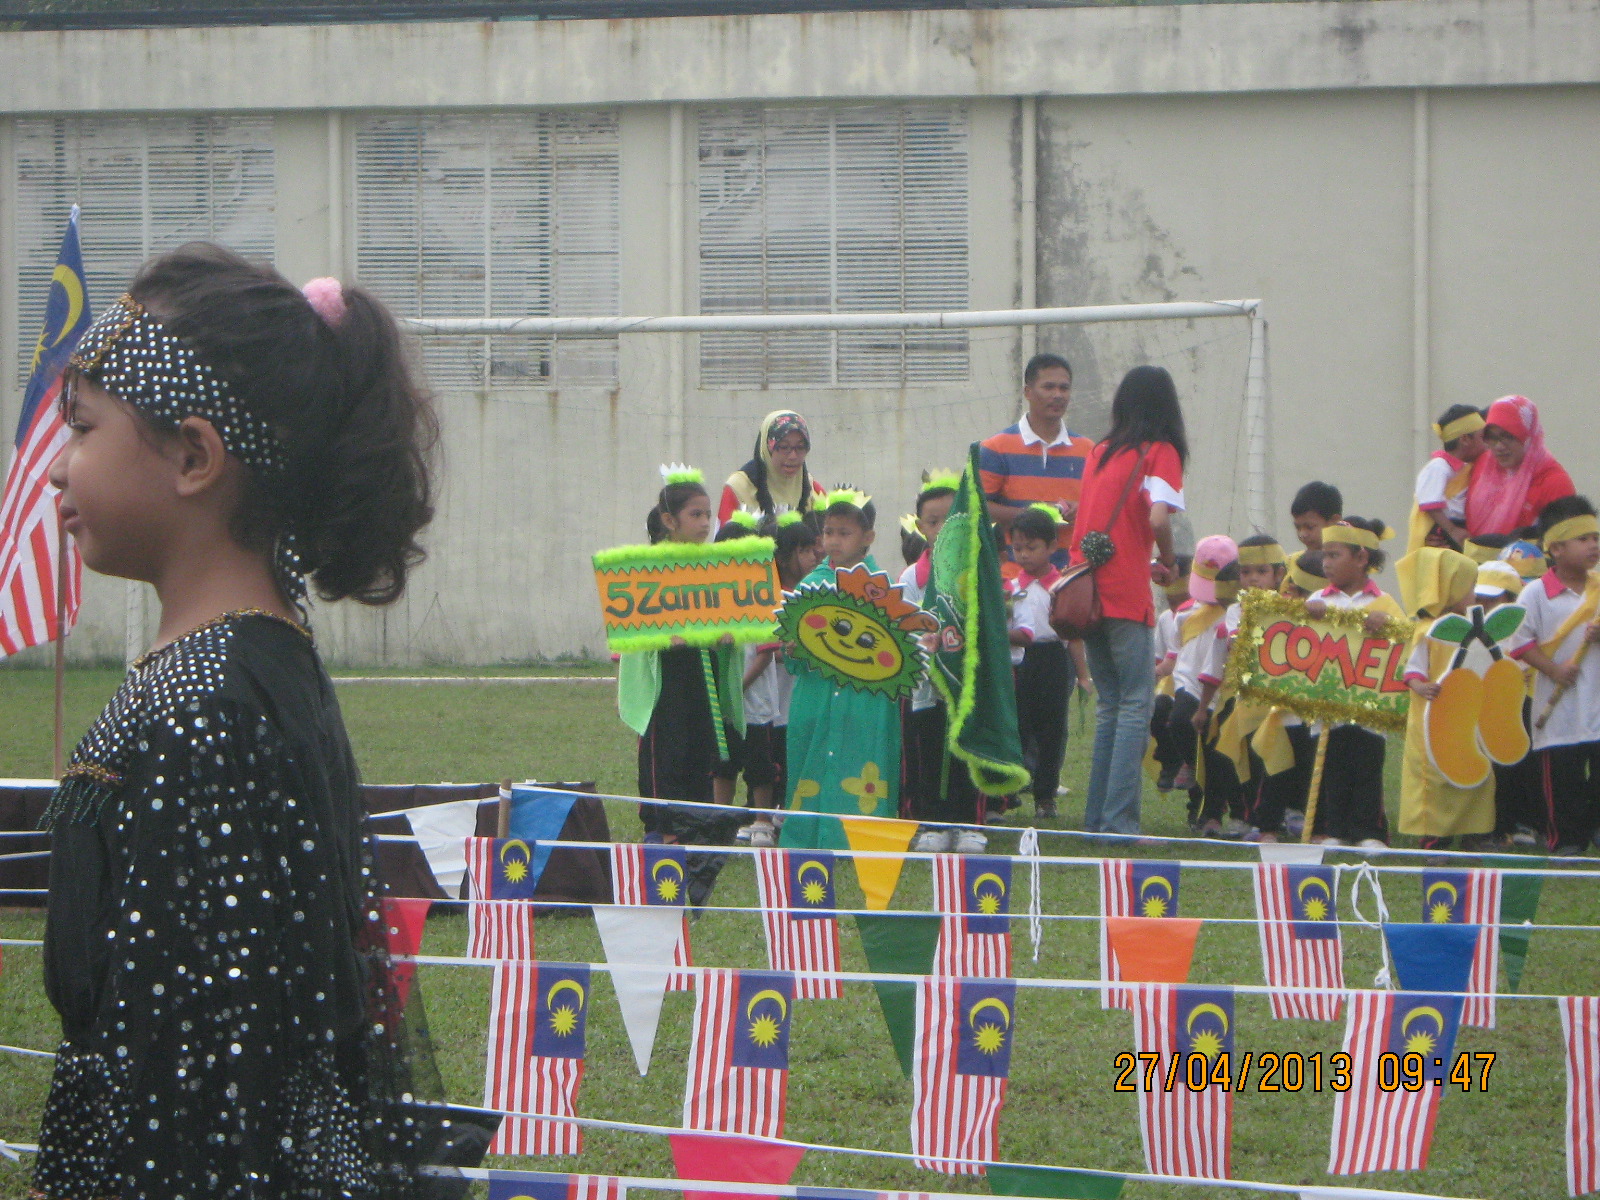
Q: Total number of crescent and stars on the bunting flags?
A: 12